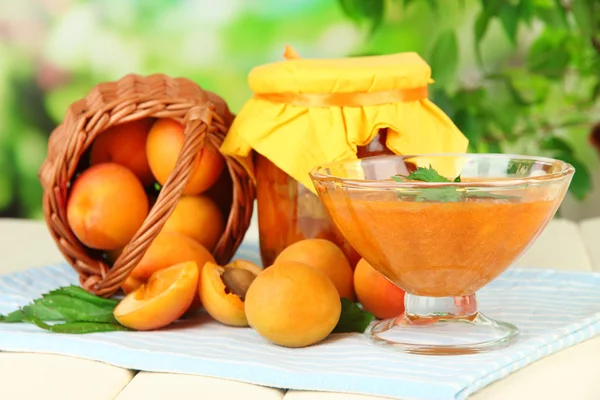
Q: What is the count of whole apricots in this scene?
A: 8